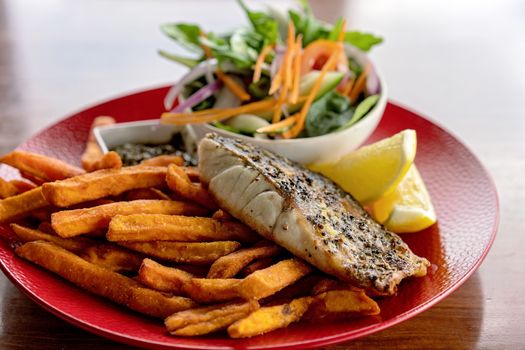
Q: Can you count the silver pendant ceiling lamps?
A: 0